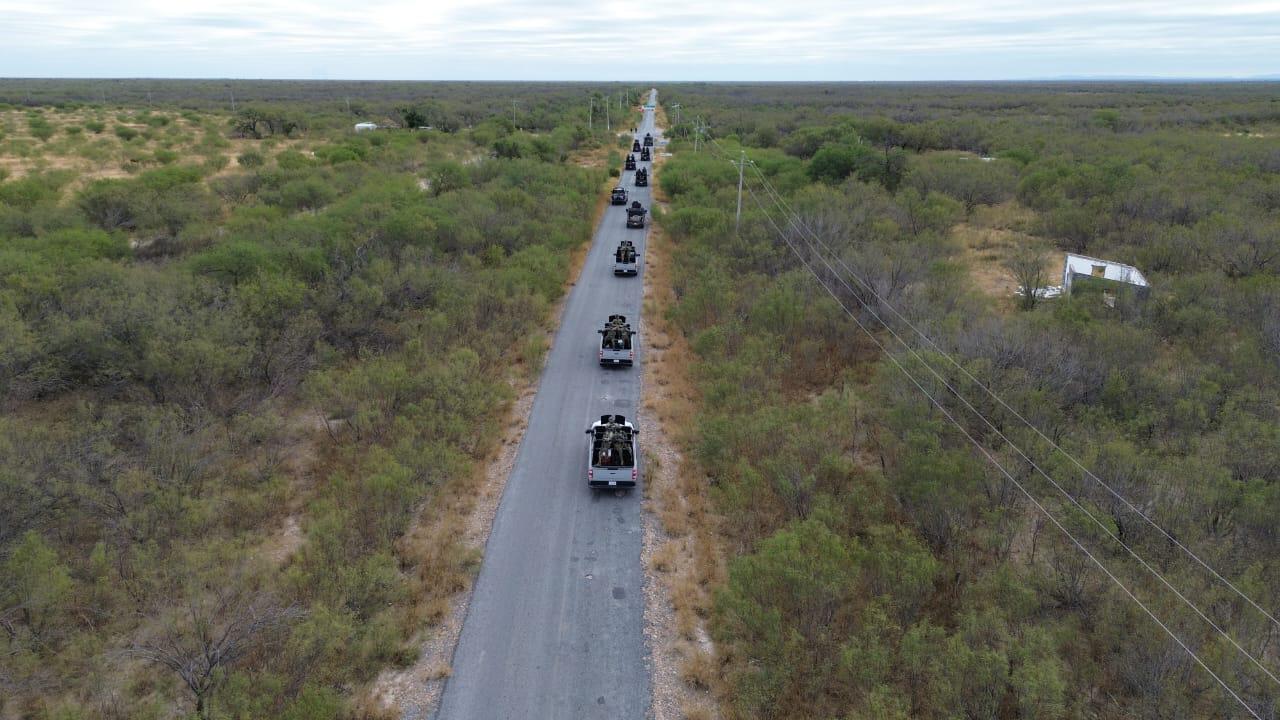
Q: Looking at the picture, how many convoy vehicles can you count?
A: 10